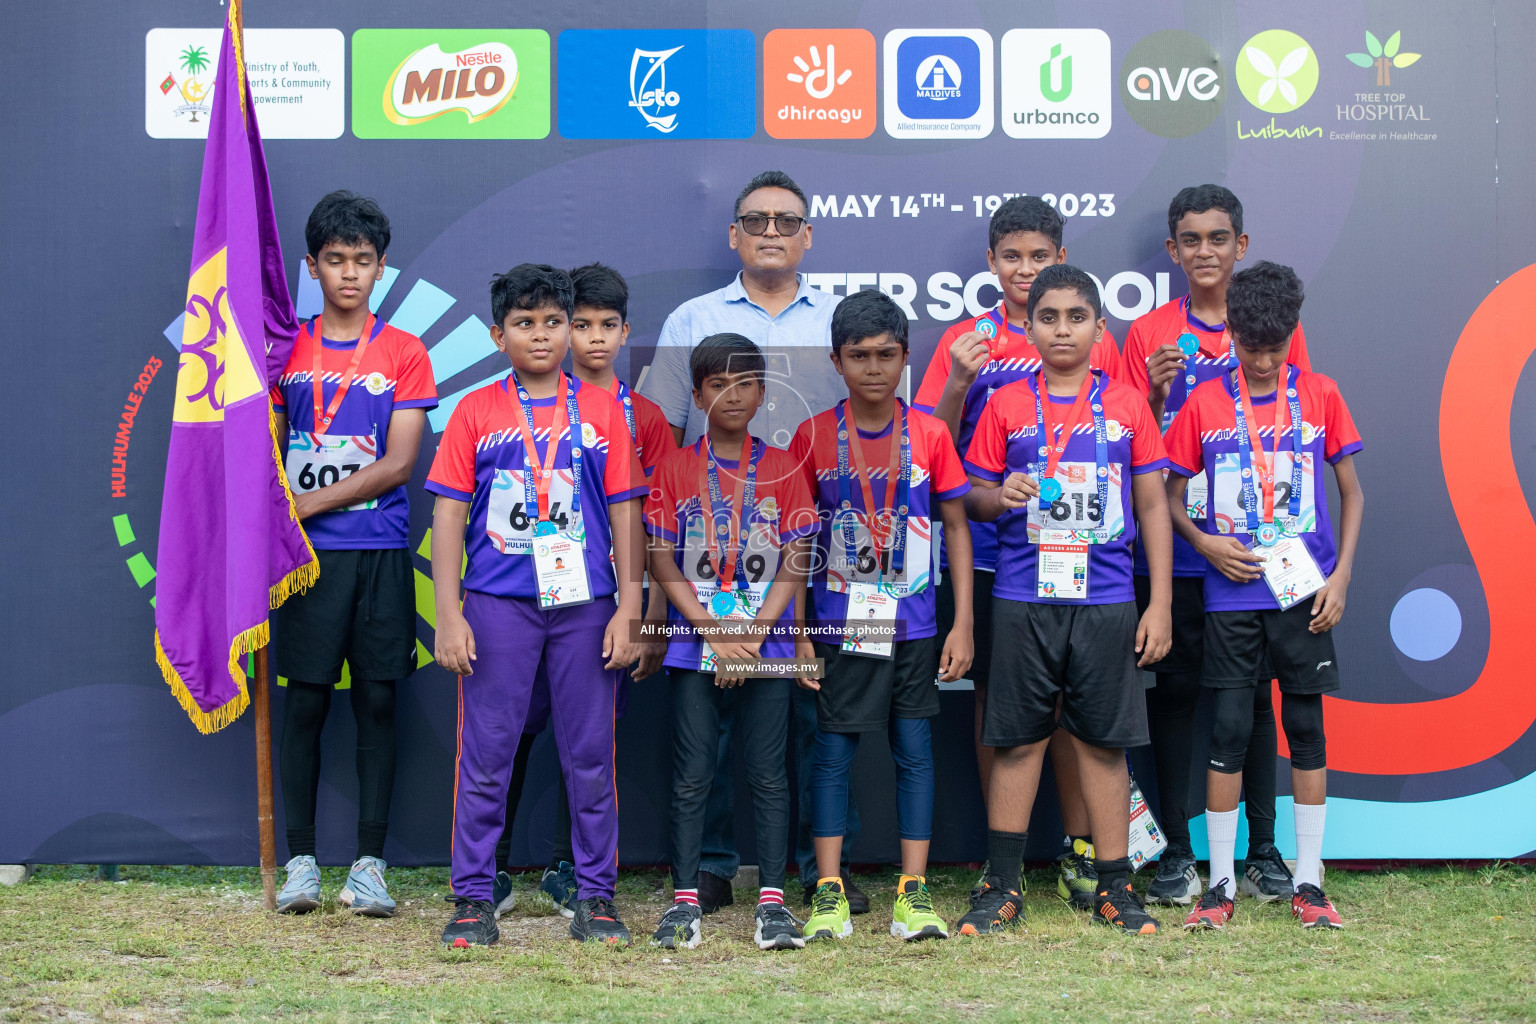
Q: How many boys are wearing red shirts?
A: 9